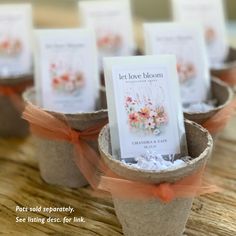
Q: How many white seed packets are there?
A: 6